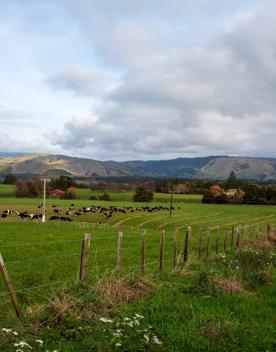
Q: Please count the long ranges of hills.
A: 1